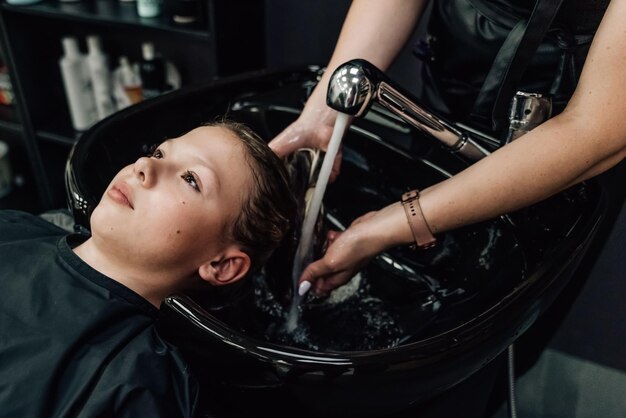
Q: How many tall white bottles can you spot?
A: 2